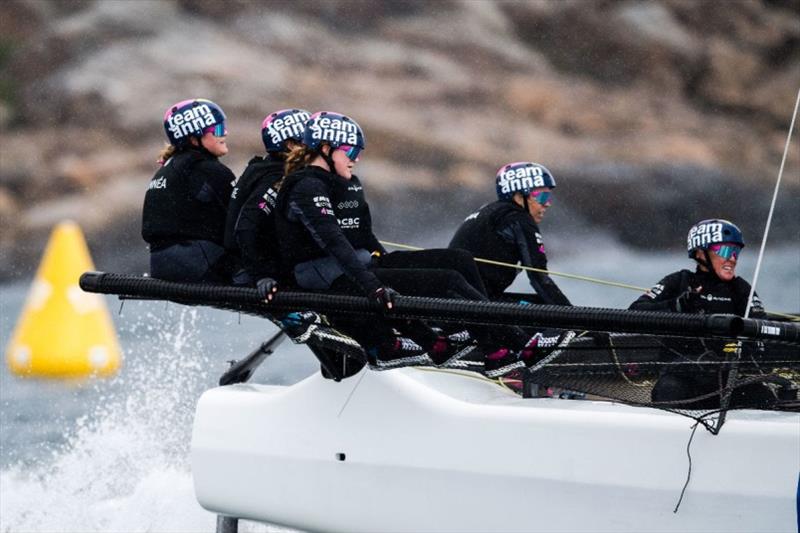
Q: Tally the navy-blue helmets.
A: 5